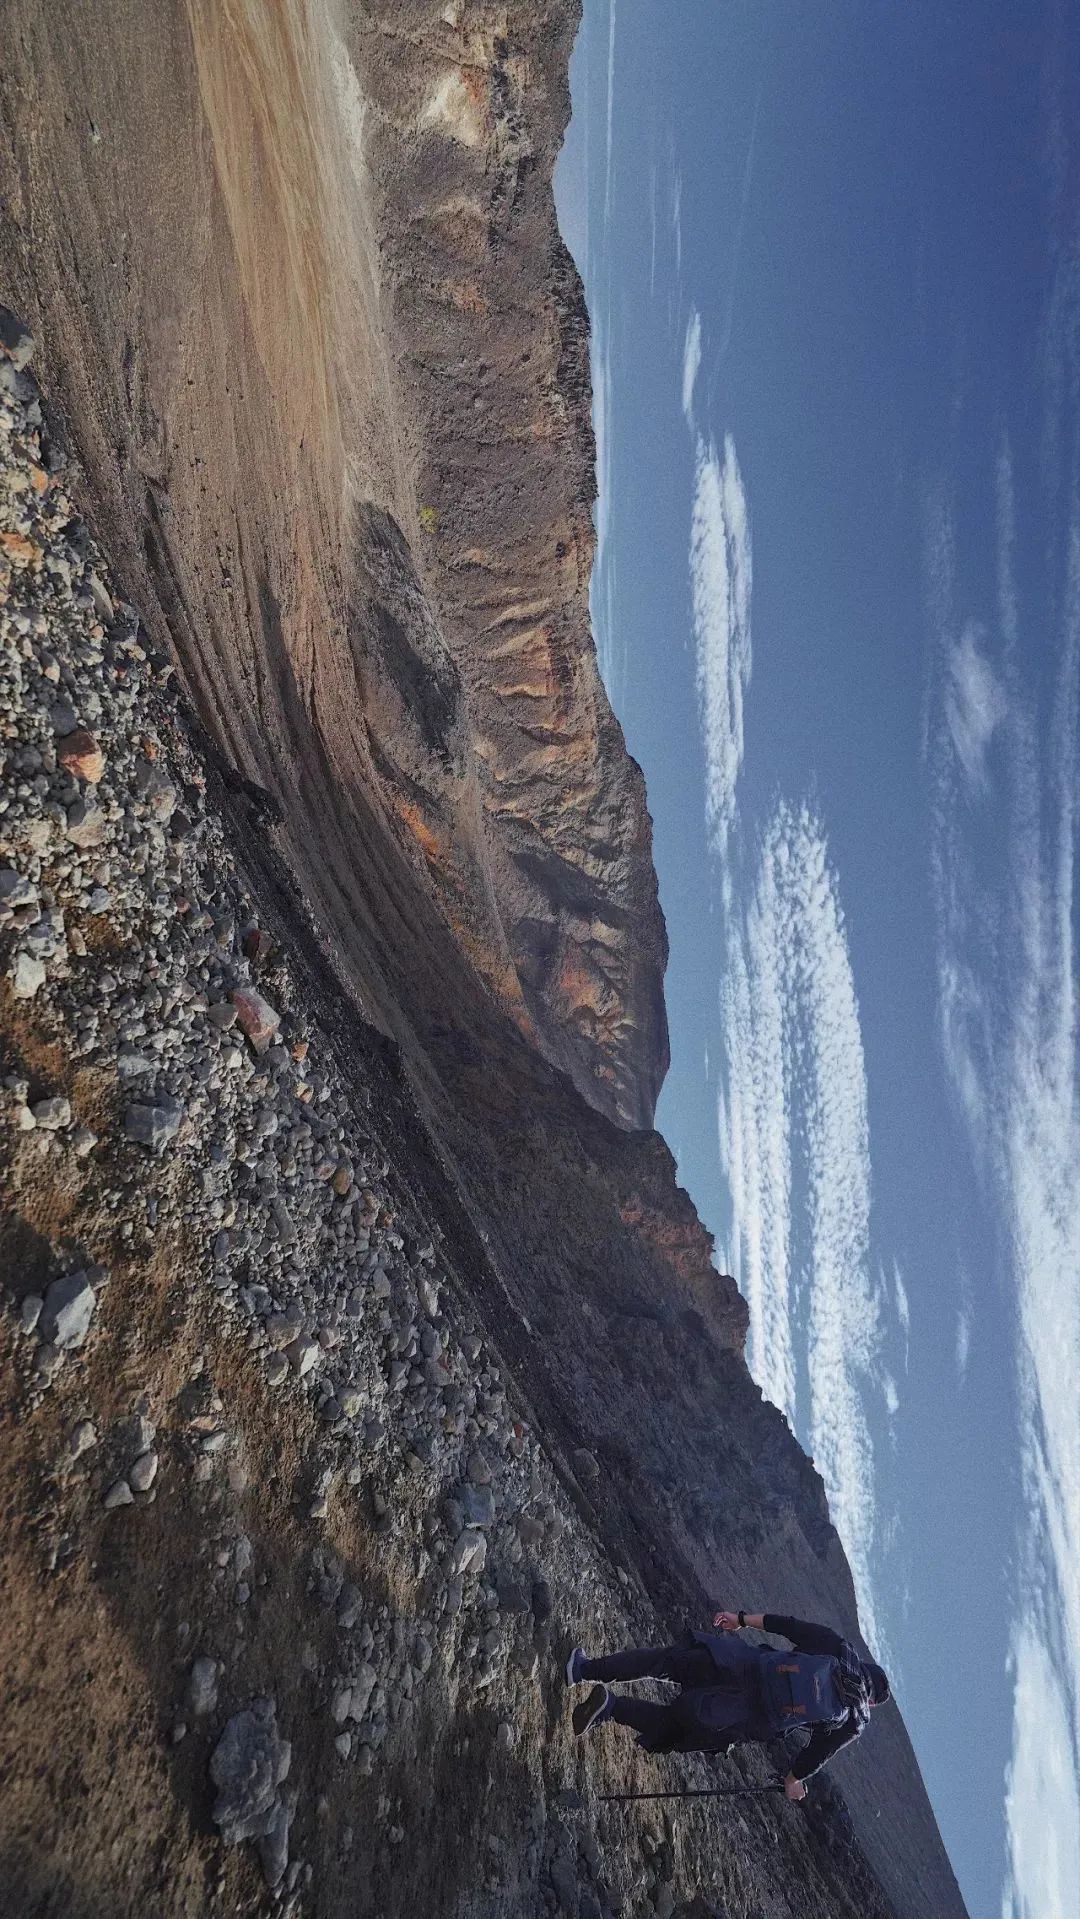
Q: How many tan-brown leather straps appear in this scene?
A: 2